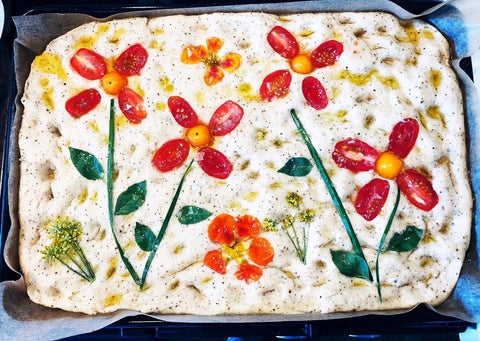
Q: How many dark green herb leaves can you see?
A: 7